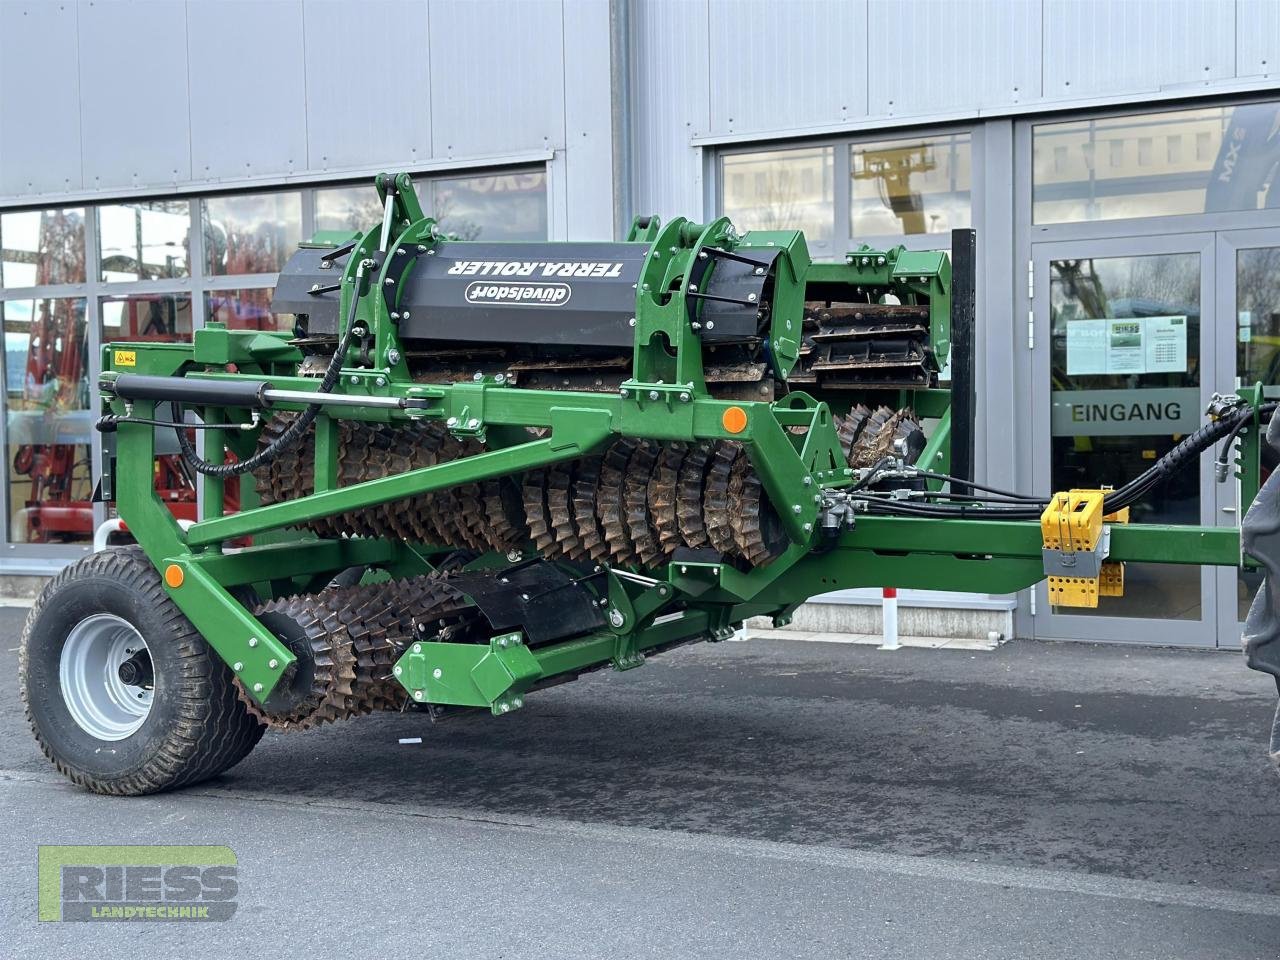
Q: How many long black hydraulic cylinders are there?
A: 1